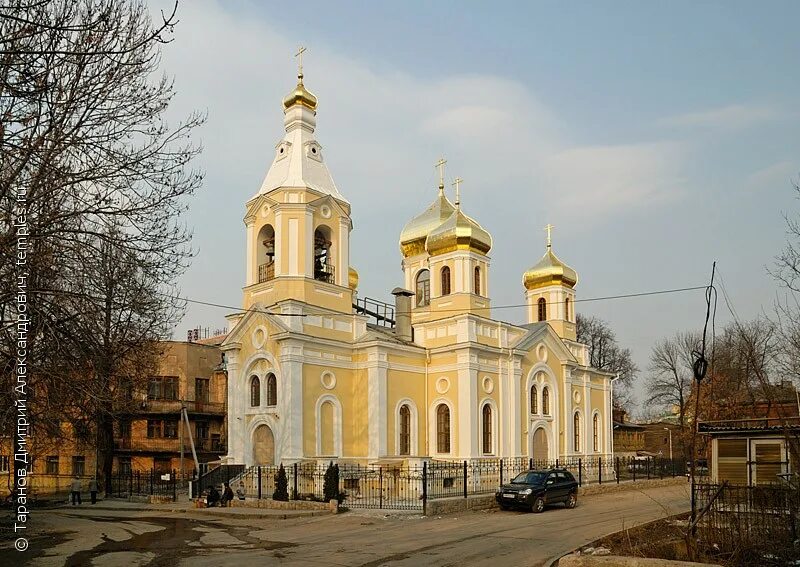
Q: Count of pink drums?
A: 0